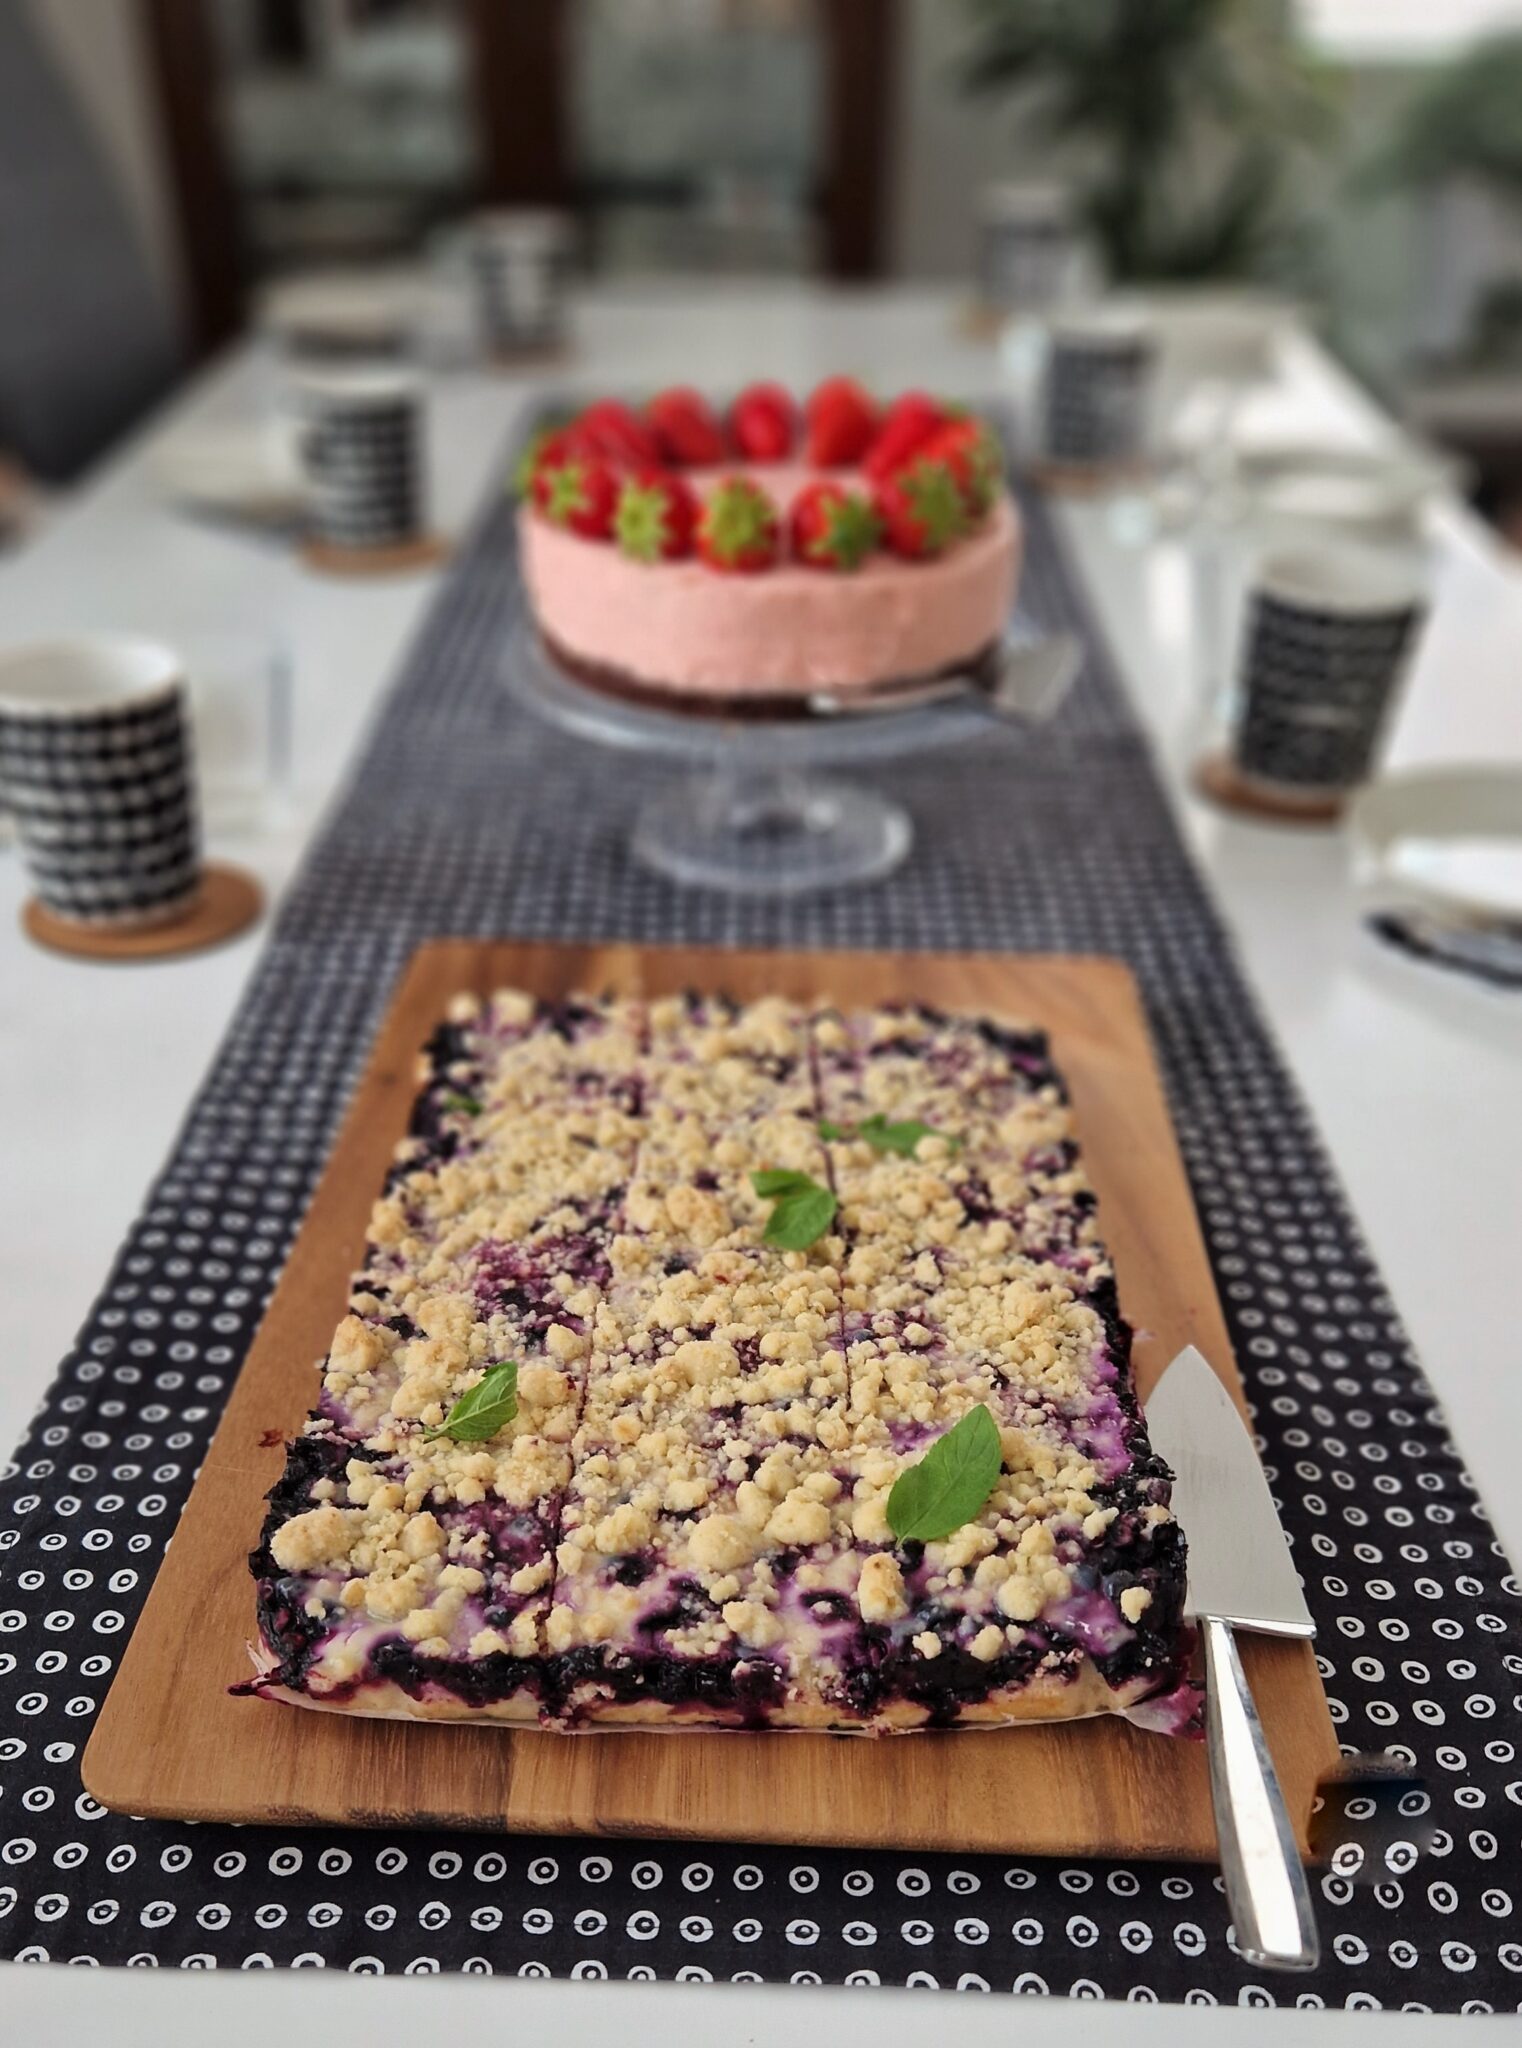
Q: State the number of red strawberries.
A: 12